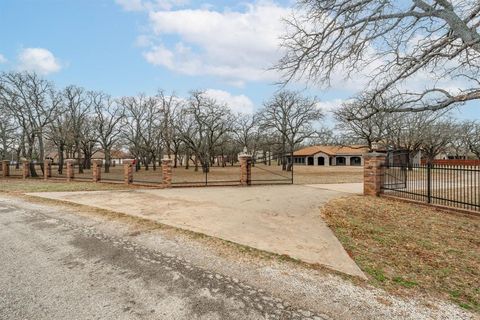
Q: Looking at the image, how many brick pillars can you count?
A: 9